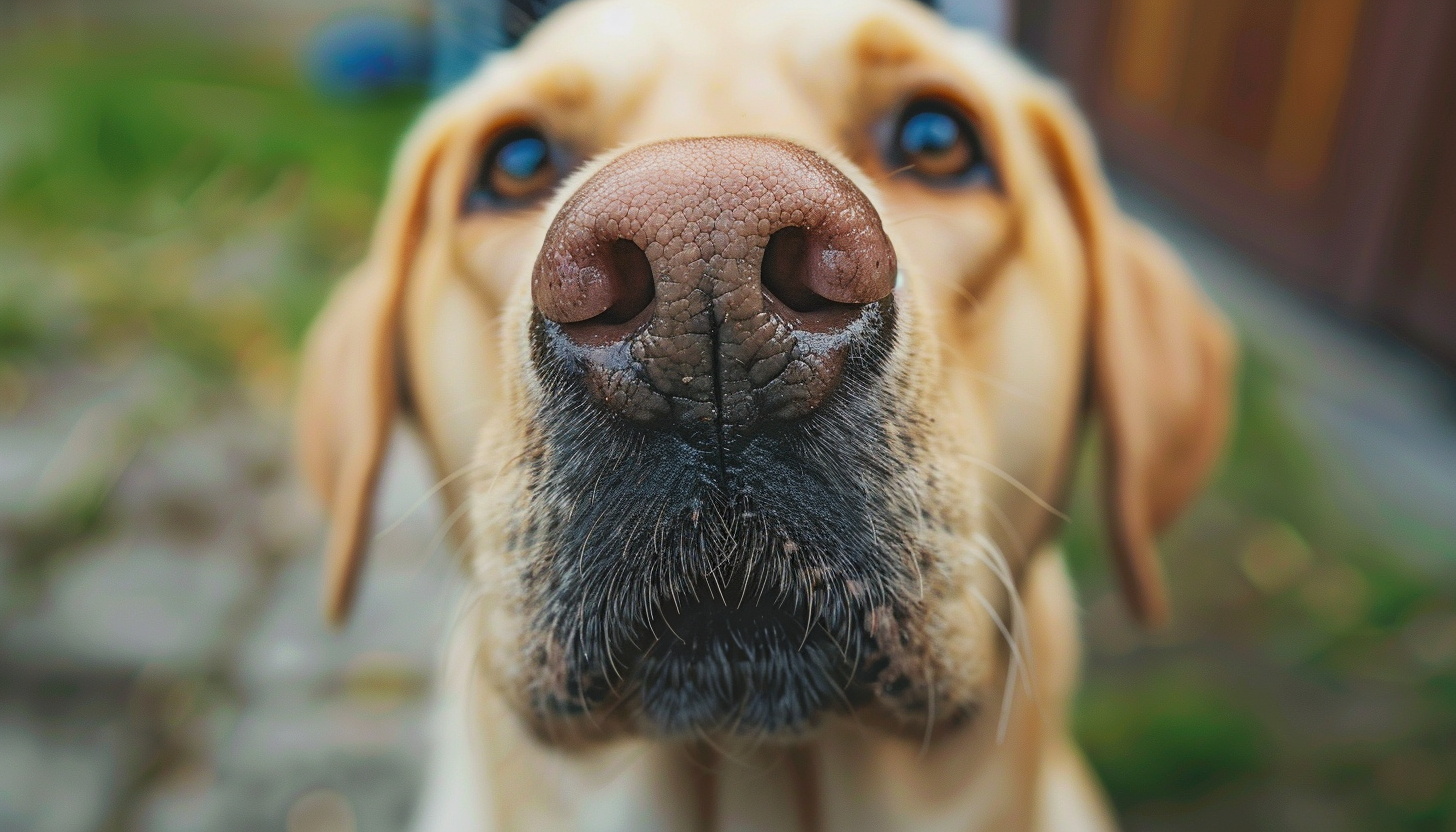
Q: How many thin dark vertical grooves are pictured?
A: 1